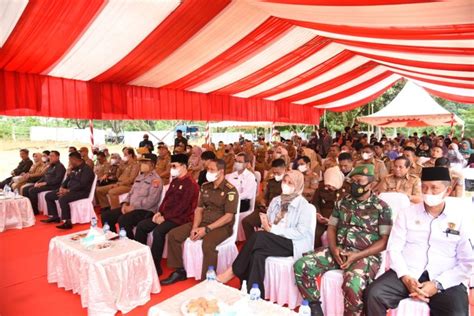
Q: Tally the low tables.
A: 3